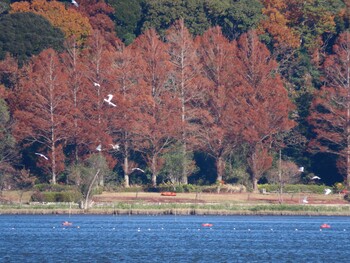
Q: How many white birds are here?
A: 11